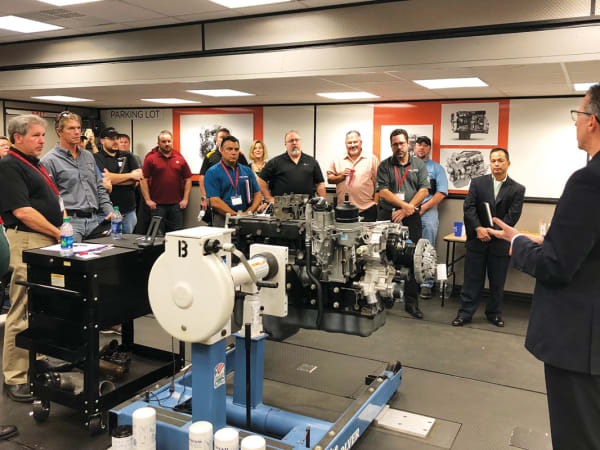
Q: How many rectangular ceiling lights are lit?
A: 9